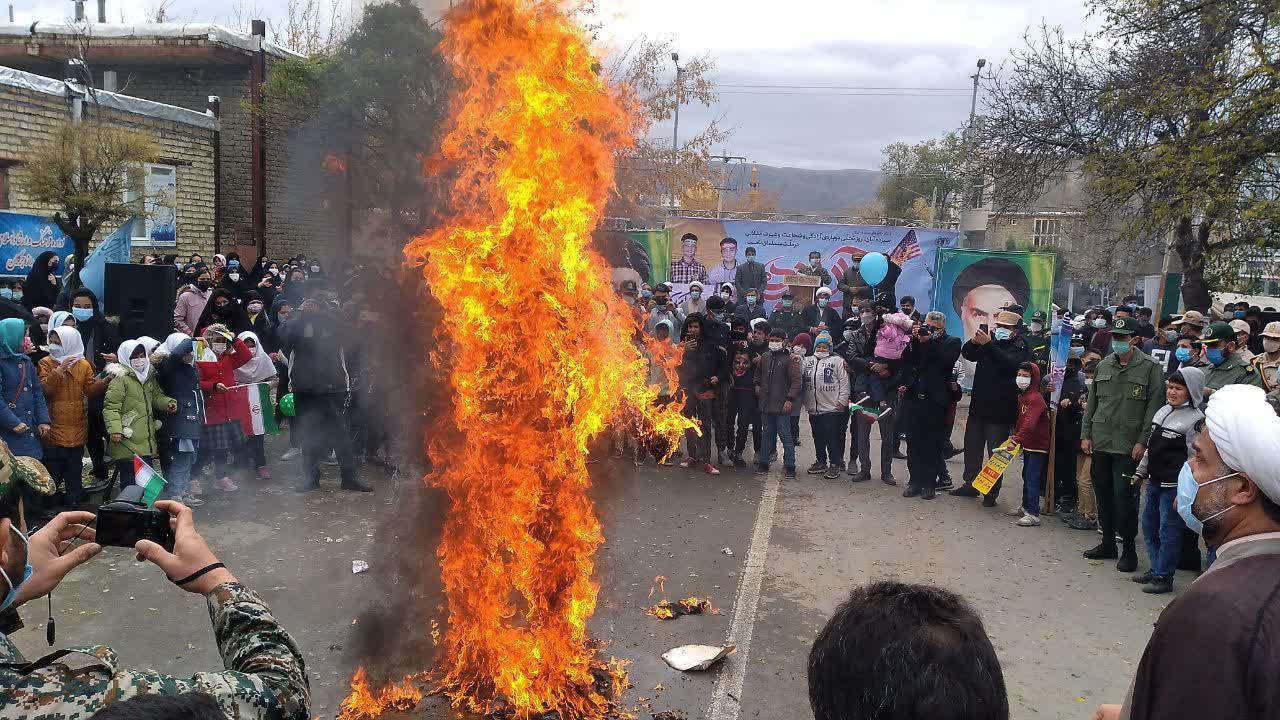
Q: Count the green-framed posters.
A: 2